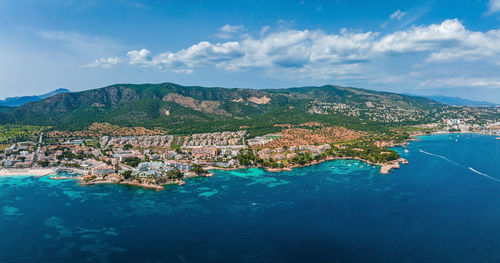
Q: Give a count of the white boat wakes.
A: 2